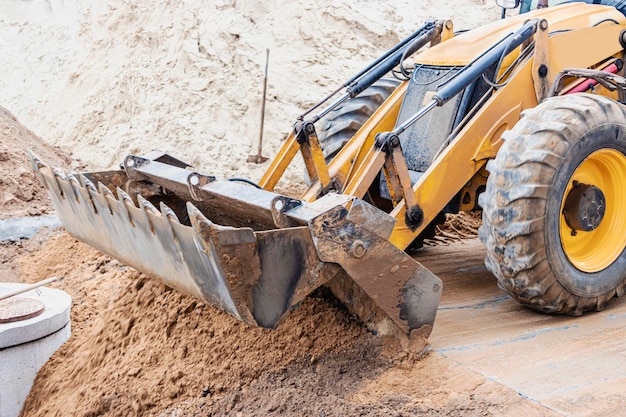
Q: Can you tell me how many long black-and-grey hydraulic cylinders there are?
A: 2